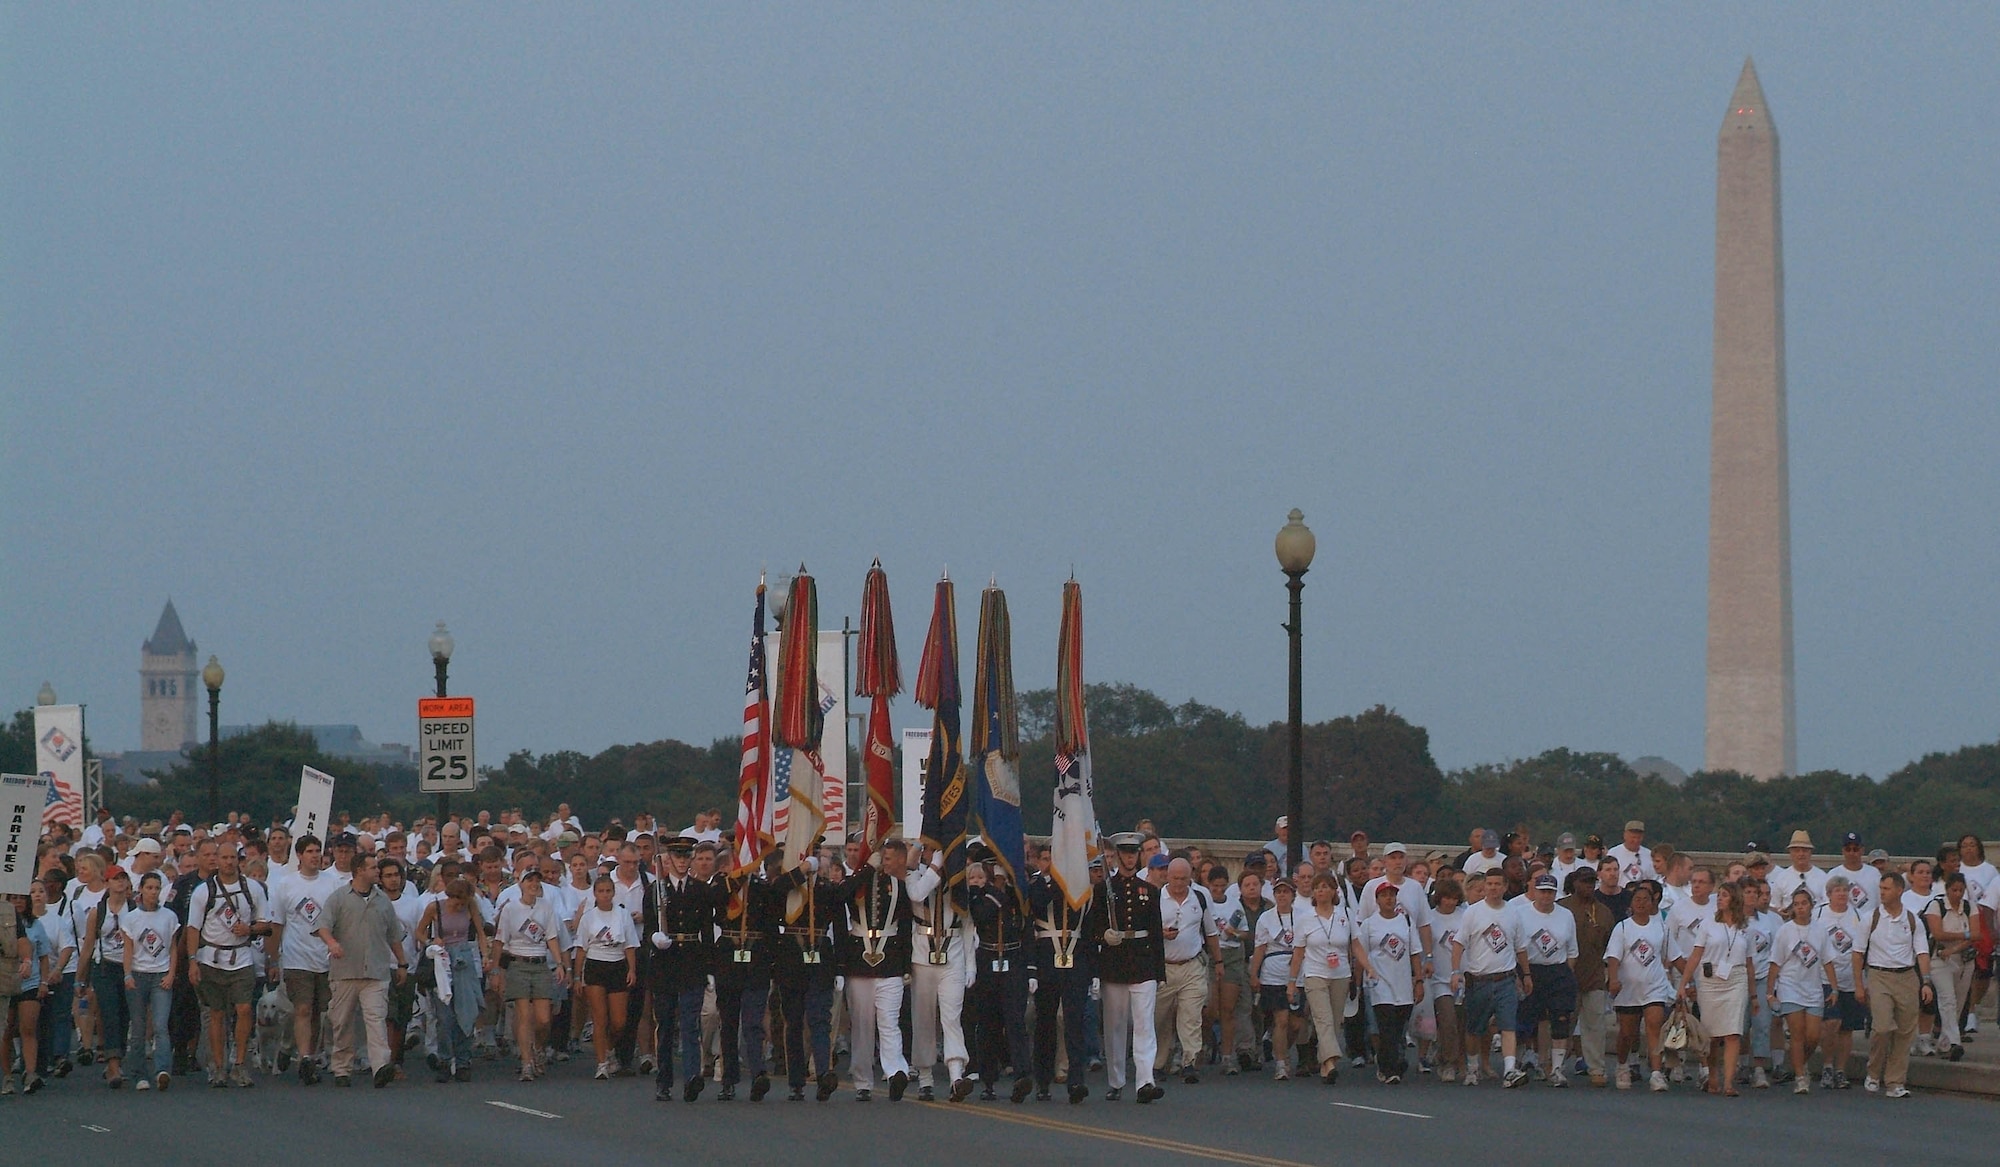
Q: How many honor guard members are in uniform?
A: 8